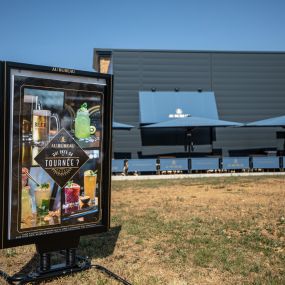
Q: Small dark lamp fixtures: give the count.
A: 3